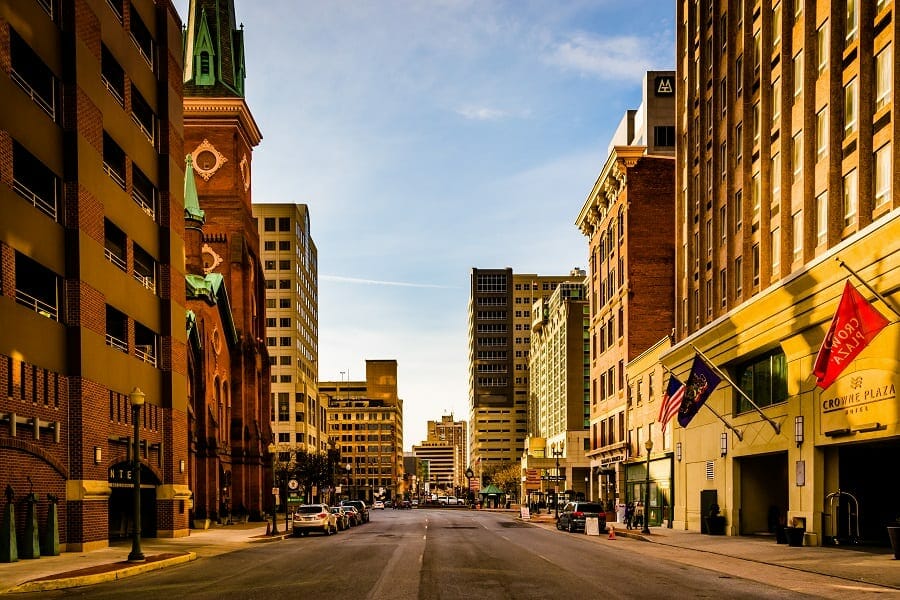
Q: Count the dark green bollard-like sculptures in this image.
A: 3